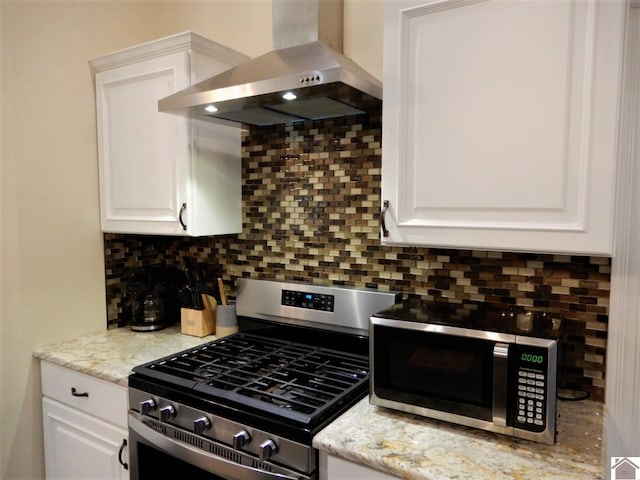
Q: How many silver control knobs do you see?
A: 5